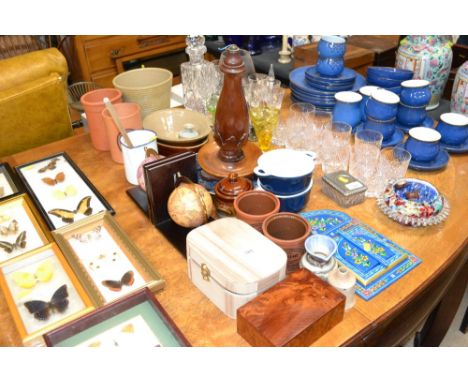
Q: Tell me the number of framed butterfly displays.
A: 6